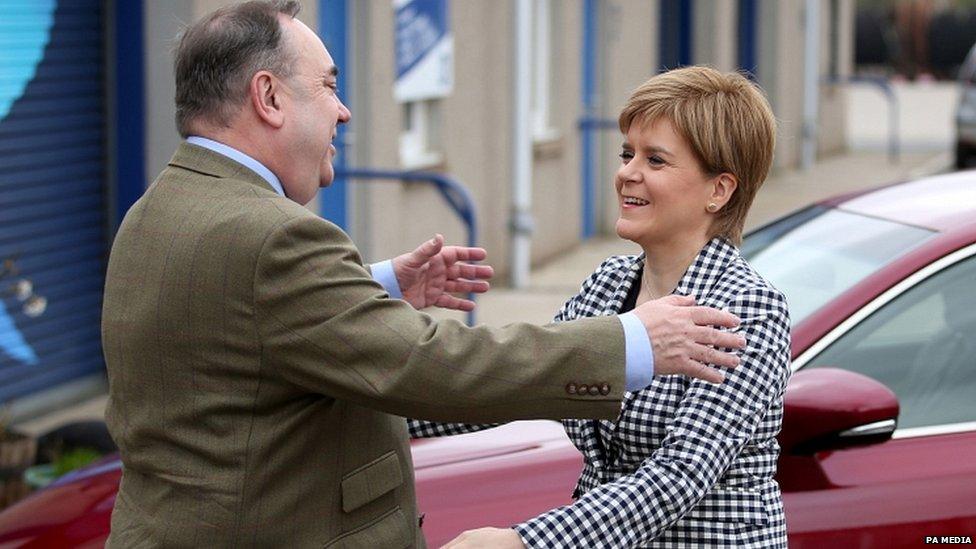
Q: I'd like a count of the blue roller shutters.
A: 1